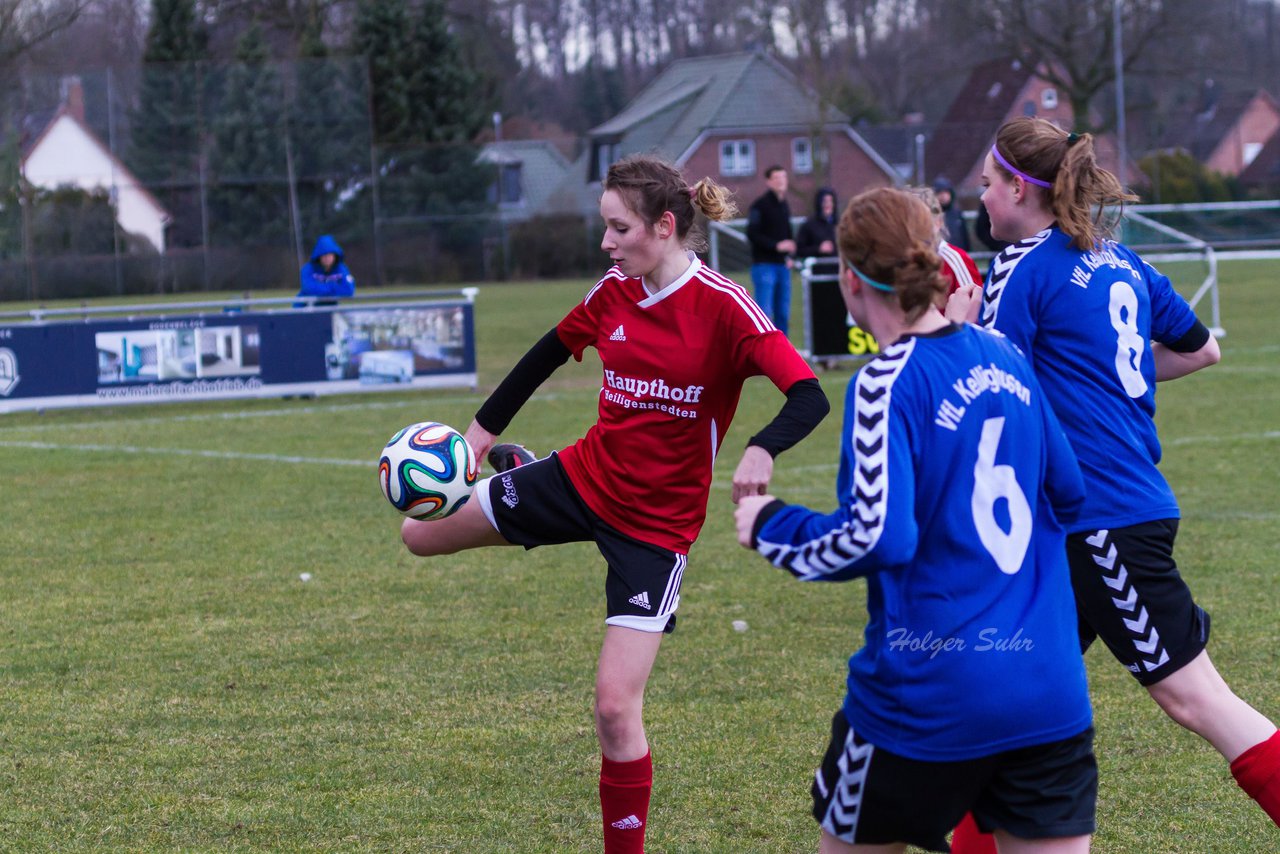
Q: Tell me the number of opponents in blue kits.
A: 2